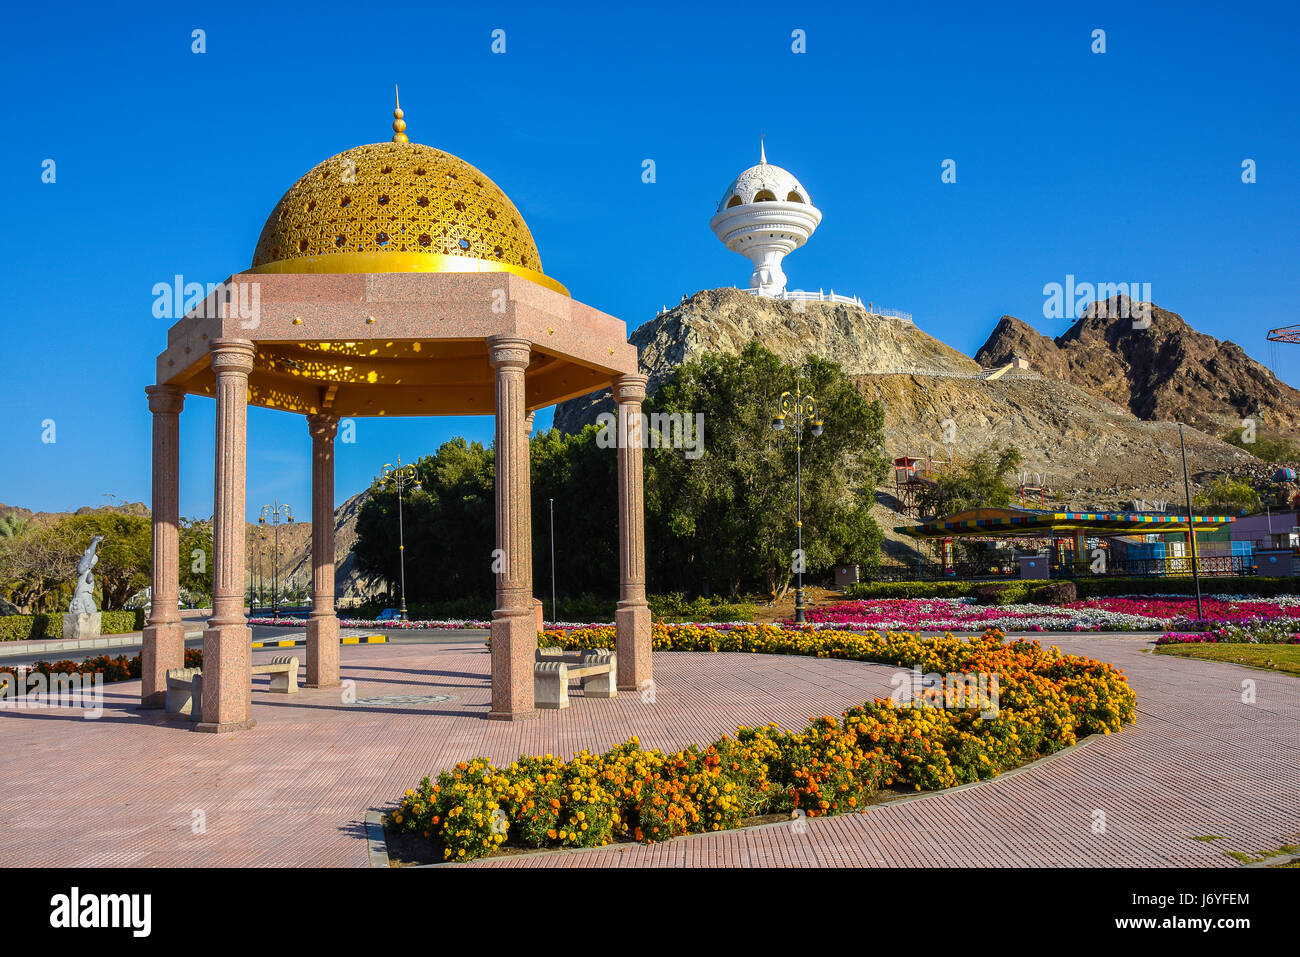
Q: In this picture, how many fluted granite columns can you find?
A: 6